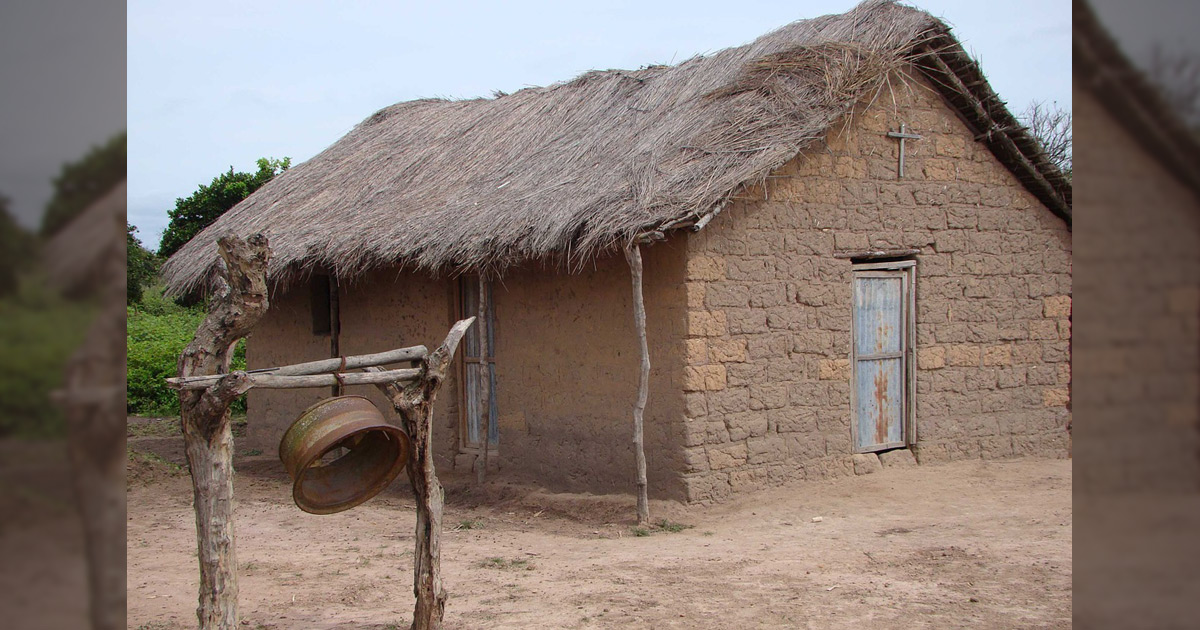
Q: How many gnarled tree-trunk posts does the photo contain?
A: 2